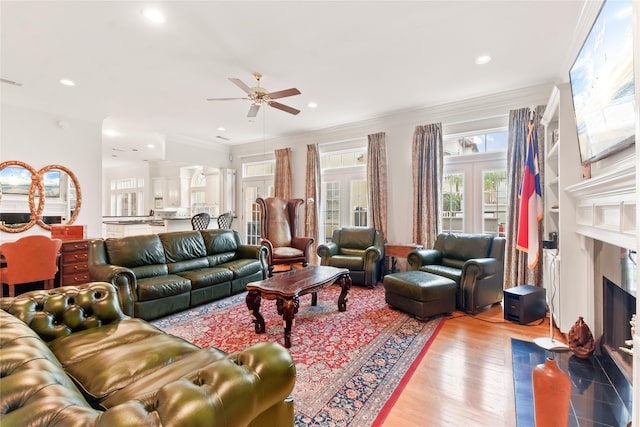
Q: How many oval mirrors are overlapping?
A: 2